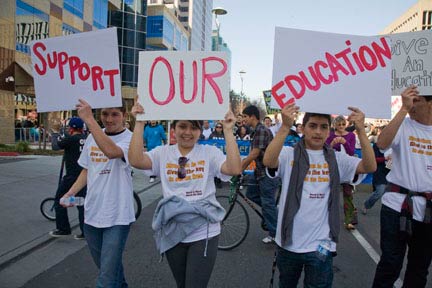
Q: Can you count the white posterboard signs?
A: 4